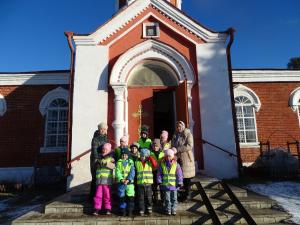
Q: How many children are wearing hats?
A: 9